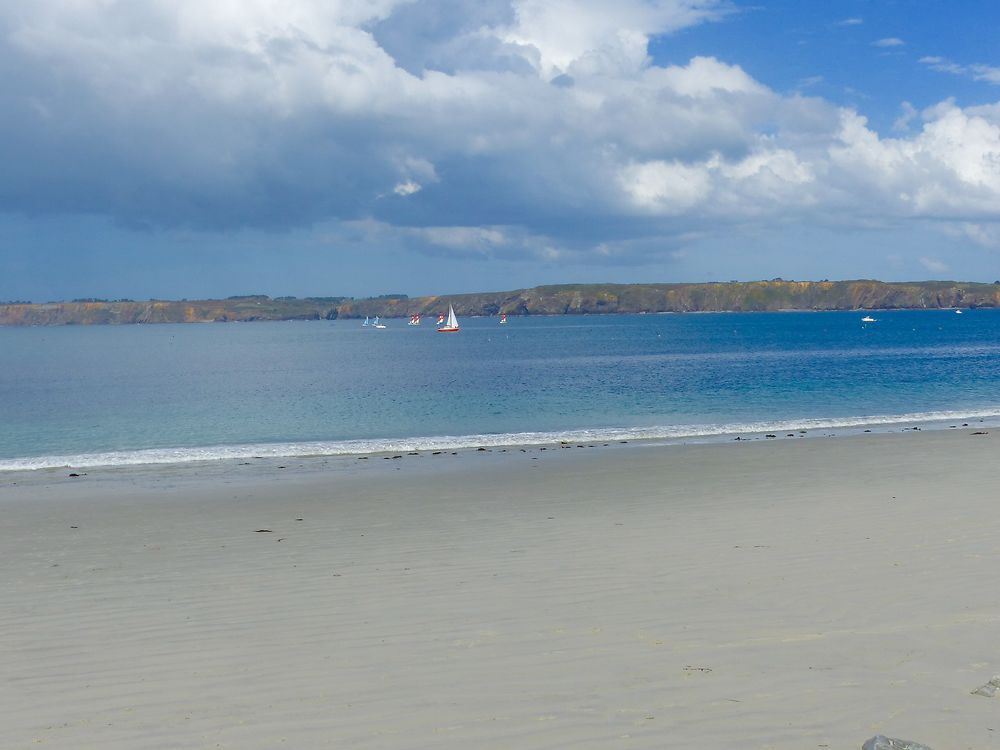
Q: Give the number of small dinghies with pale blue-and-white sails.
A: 2